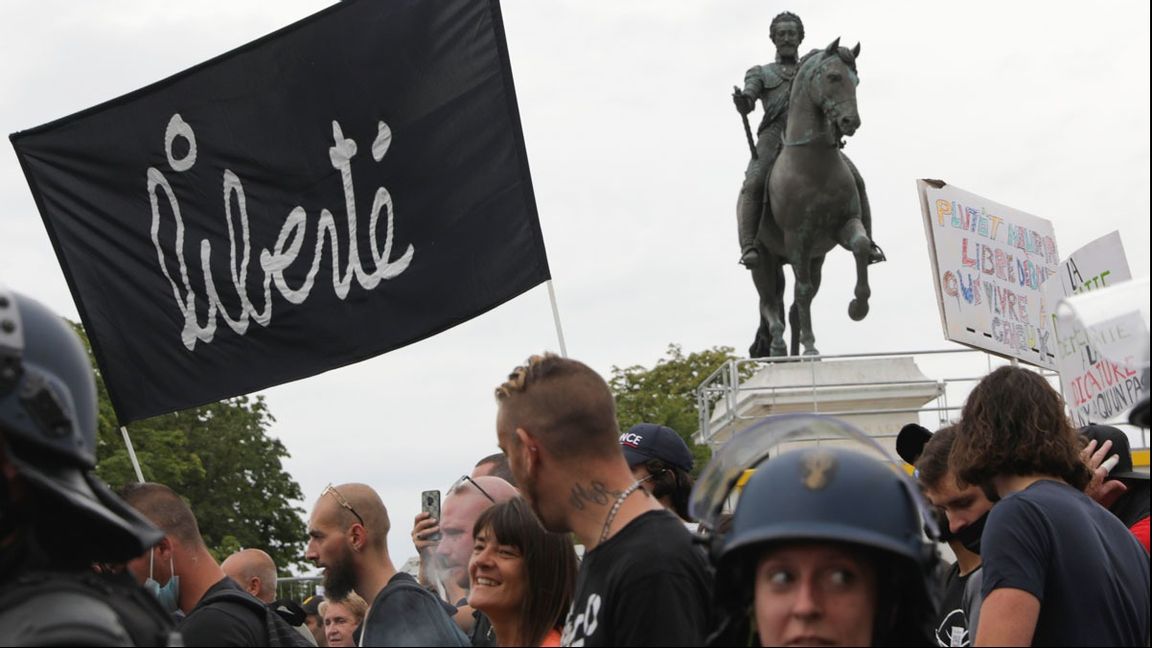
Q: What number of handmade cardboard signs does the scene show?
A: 2